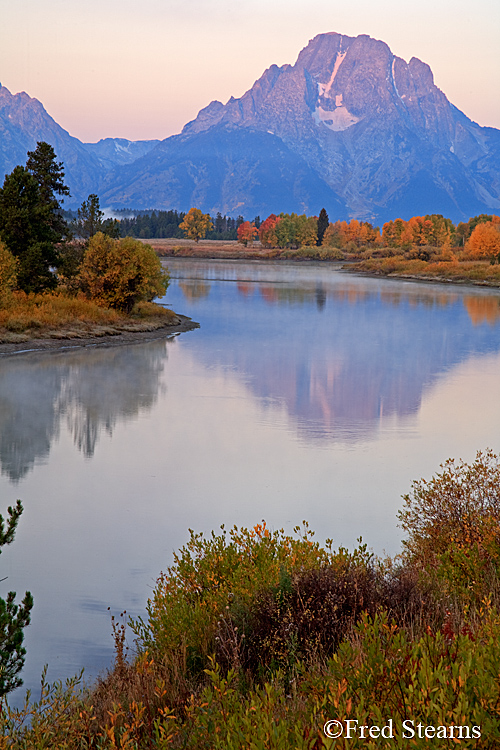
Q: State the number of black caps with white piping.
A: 0